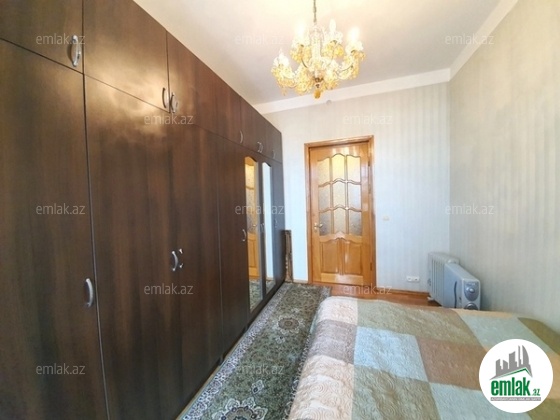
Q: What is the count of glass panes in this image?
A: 9